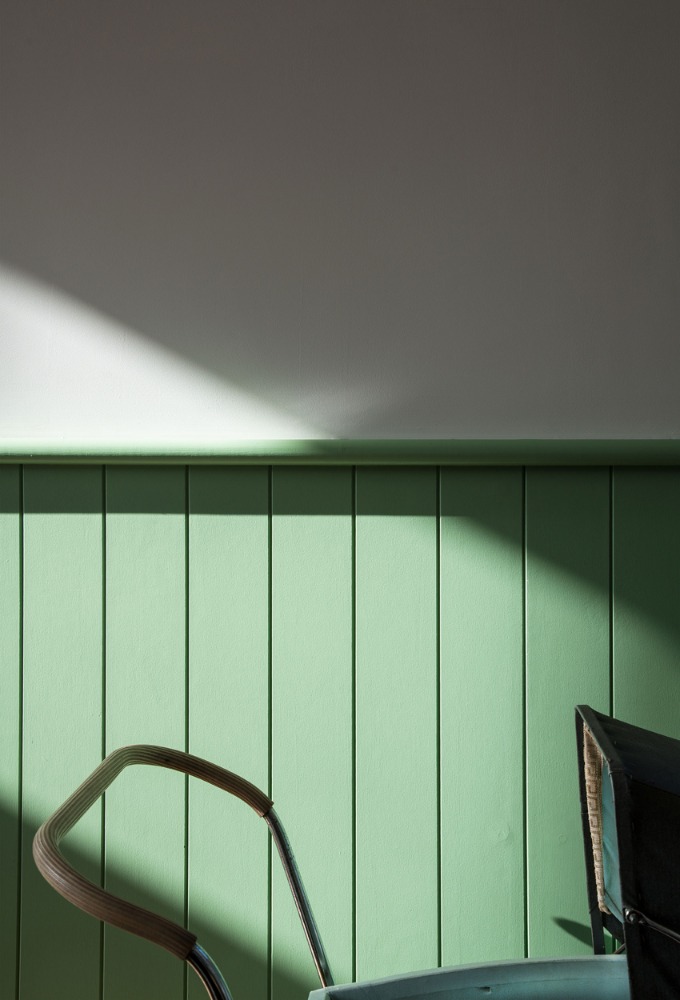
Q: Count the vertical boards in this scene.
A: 9